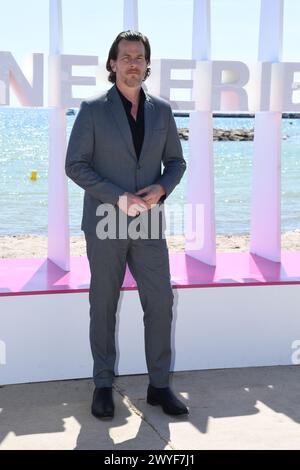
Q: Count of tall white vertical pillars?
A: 4